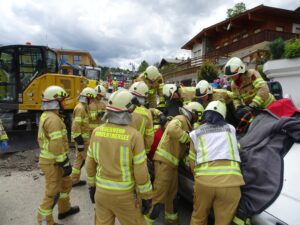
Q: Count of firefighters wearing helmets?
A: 11